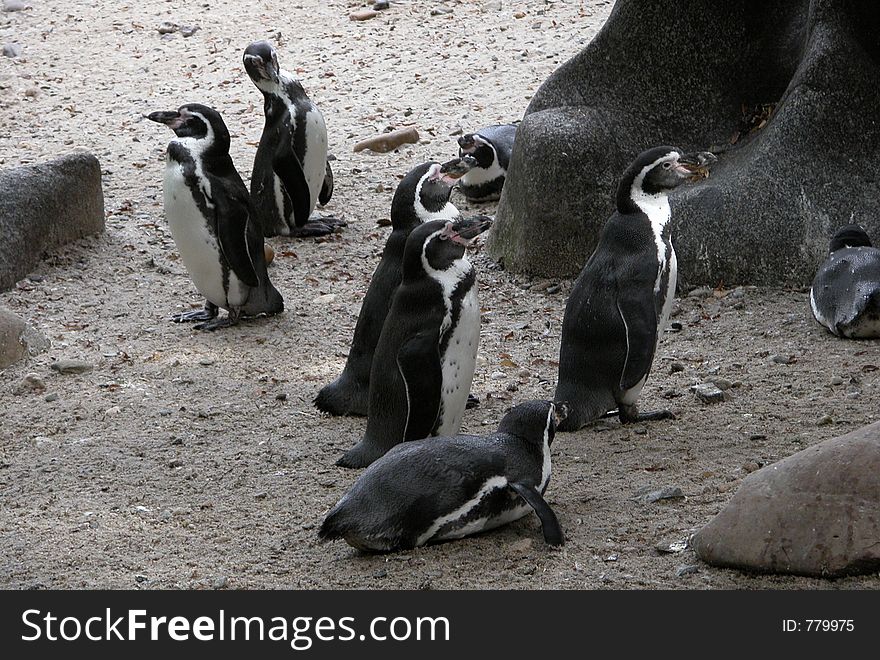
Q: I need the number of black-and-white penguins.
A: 8